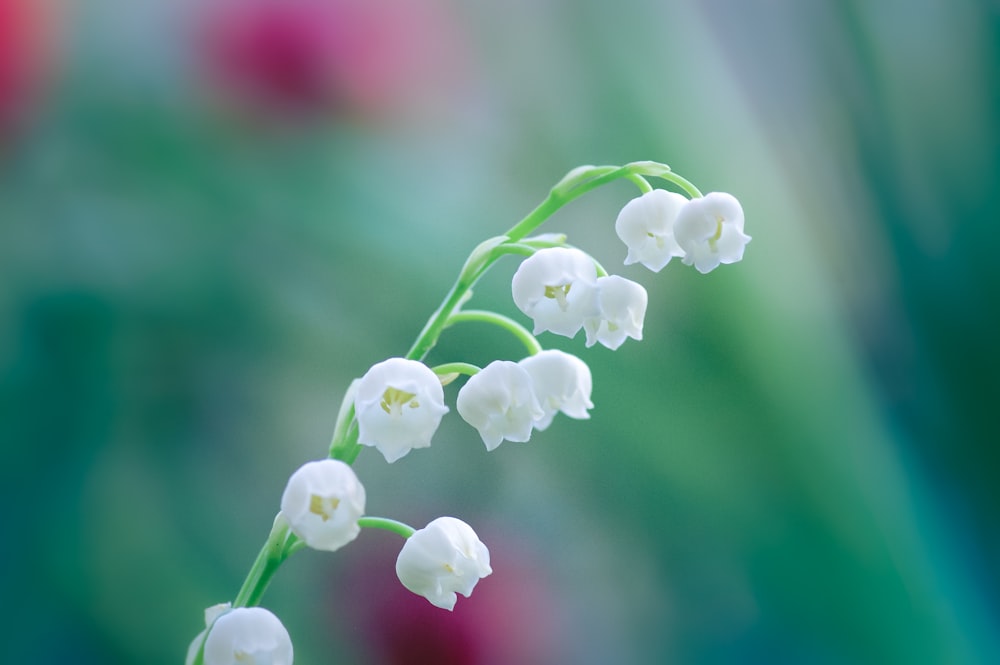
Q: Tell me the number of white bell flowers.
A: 10